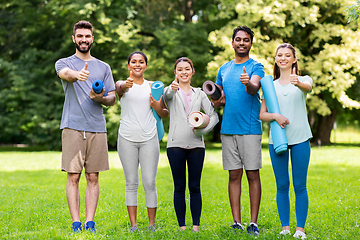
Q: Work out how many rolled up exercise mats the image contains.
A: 5